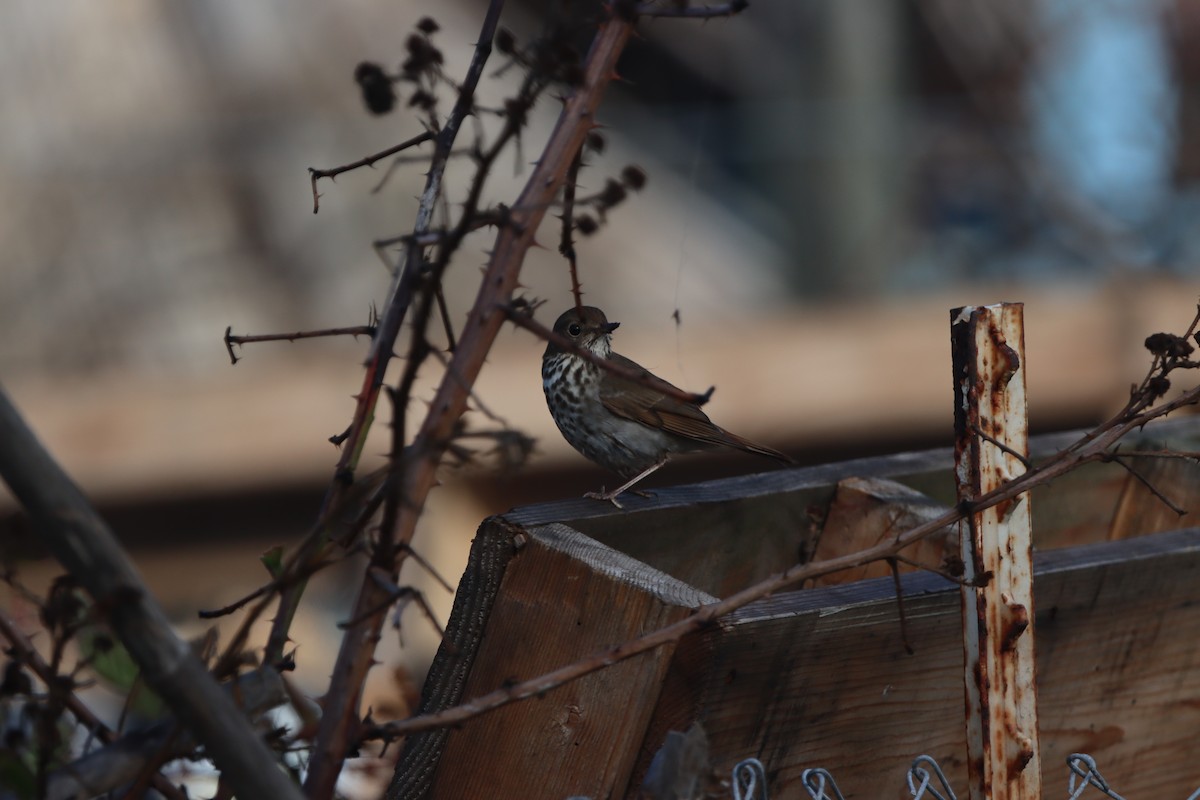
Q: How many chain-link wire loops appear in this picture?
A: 4